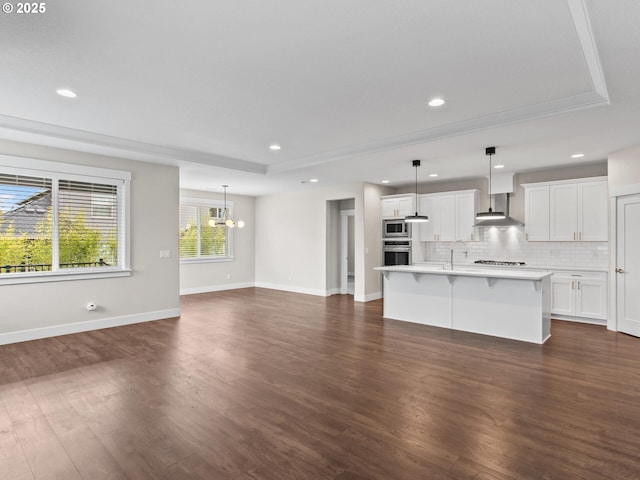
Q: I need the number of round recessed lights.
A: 8